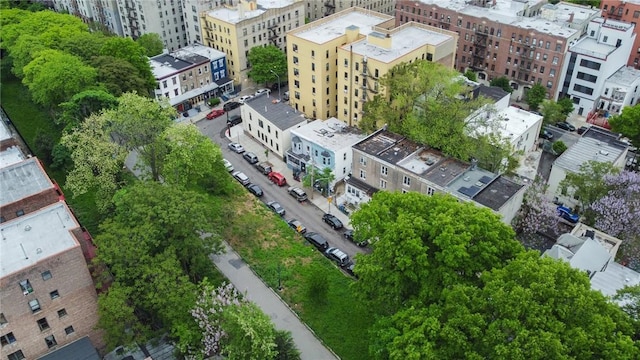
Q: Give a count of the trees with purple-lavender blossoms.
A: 3